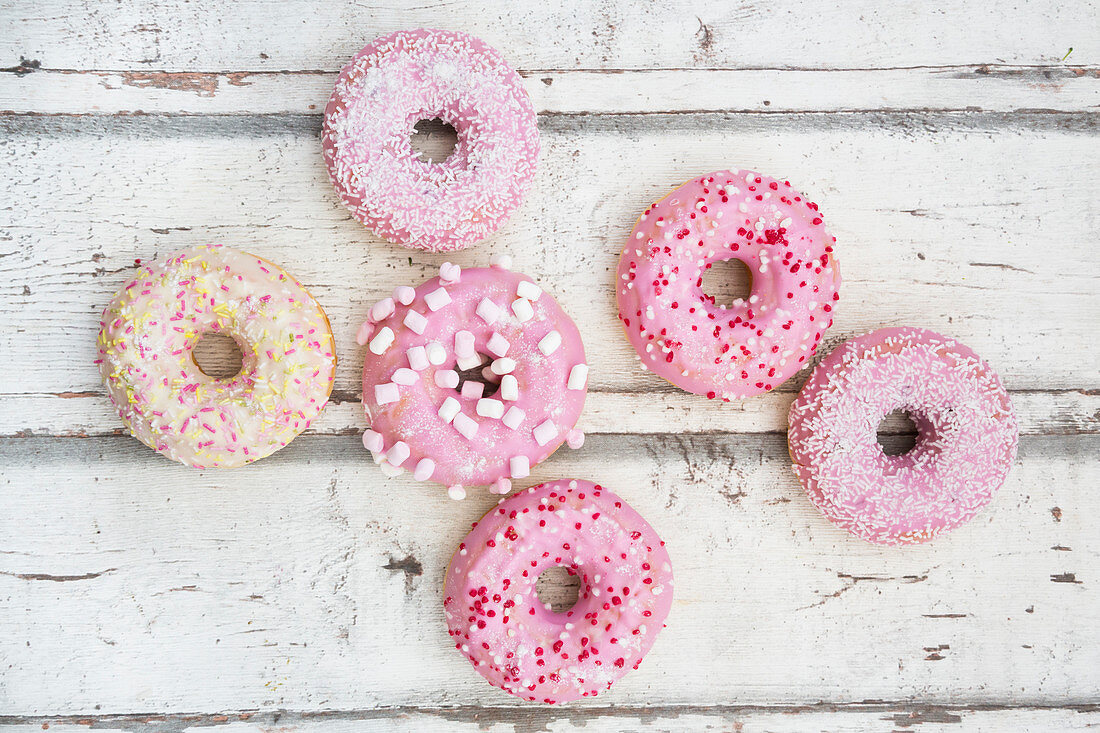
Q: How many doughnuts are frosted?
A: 6